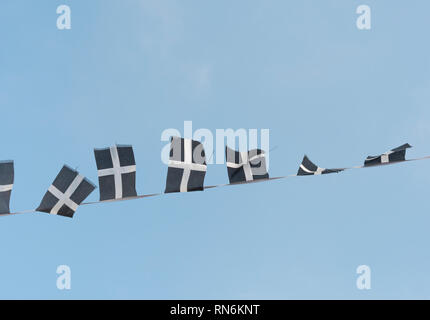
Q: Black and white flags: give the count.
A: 7